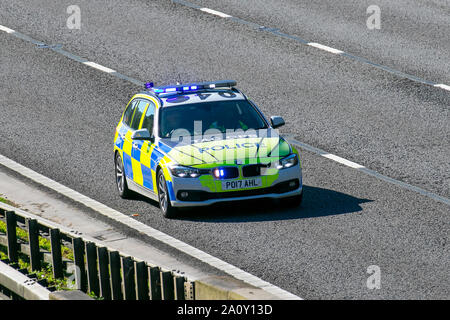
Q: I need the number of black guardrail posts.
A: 12